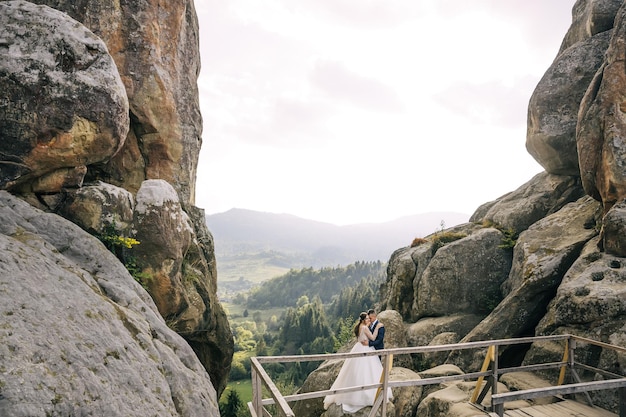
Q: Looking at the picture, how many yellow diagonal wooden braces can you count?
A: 3